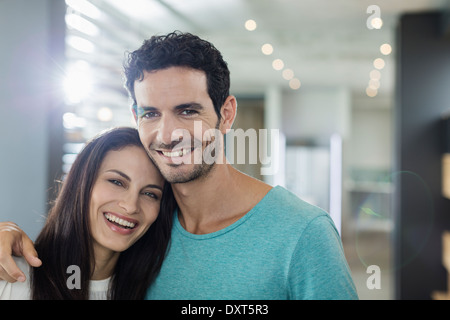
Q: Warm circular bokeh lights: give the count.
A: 11